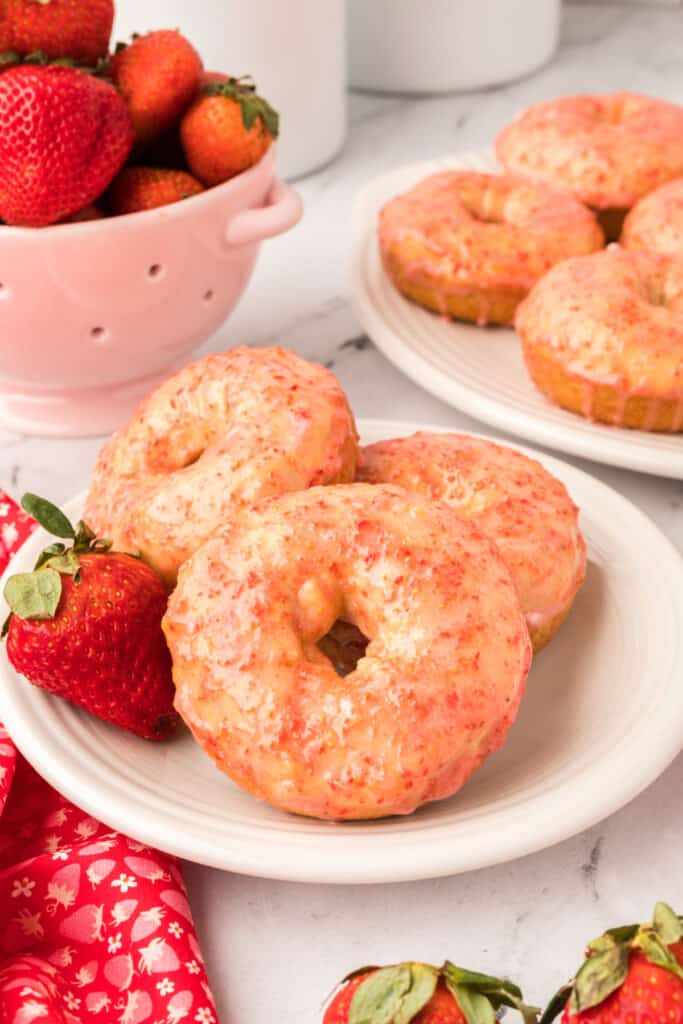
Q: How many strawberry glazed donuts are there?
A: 7